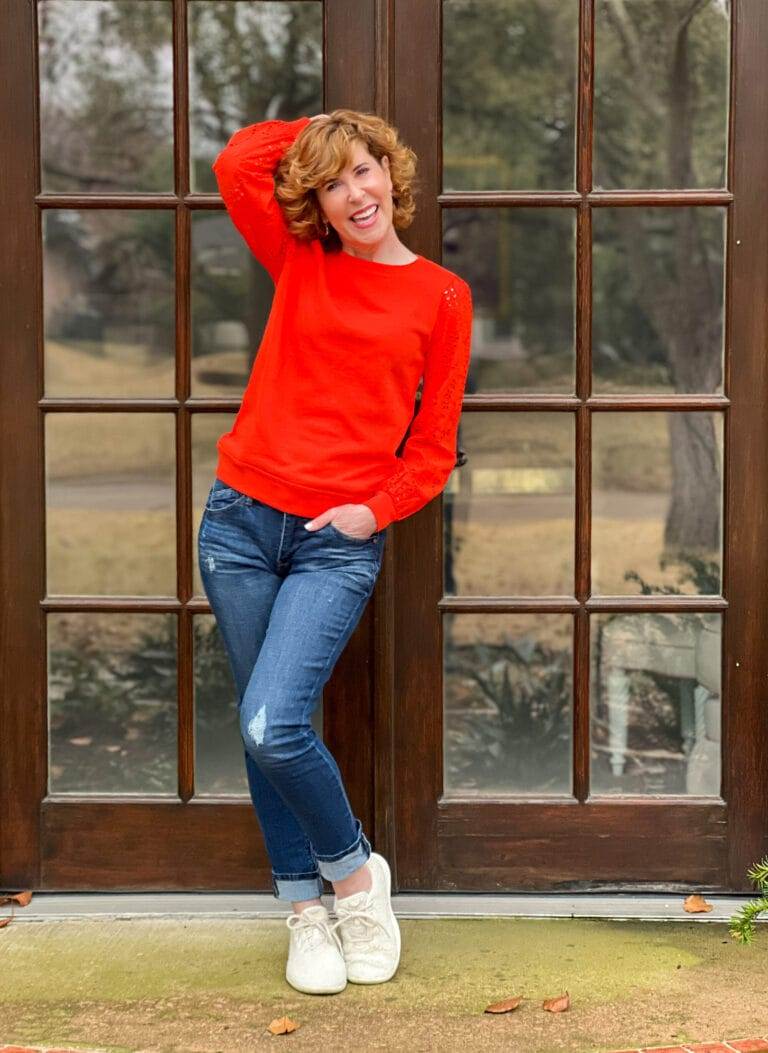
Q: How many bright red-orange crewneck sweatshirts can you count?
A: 1